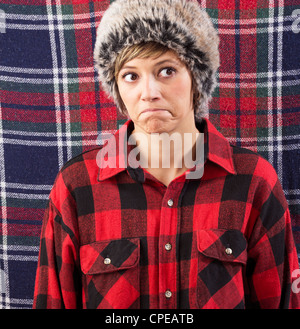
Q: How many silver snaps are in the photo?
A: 5